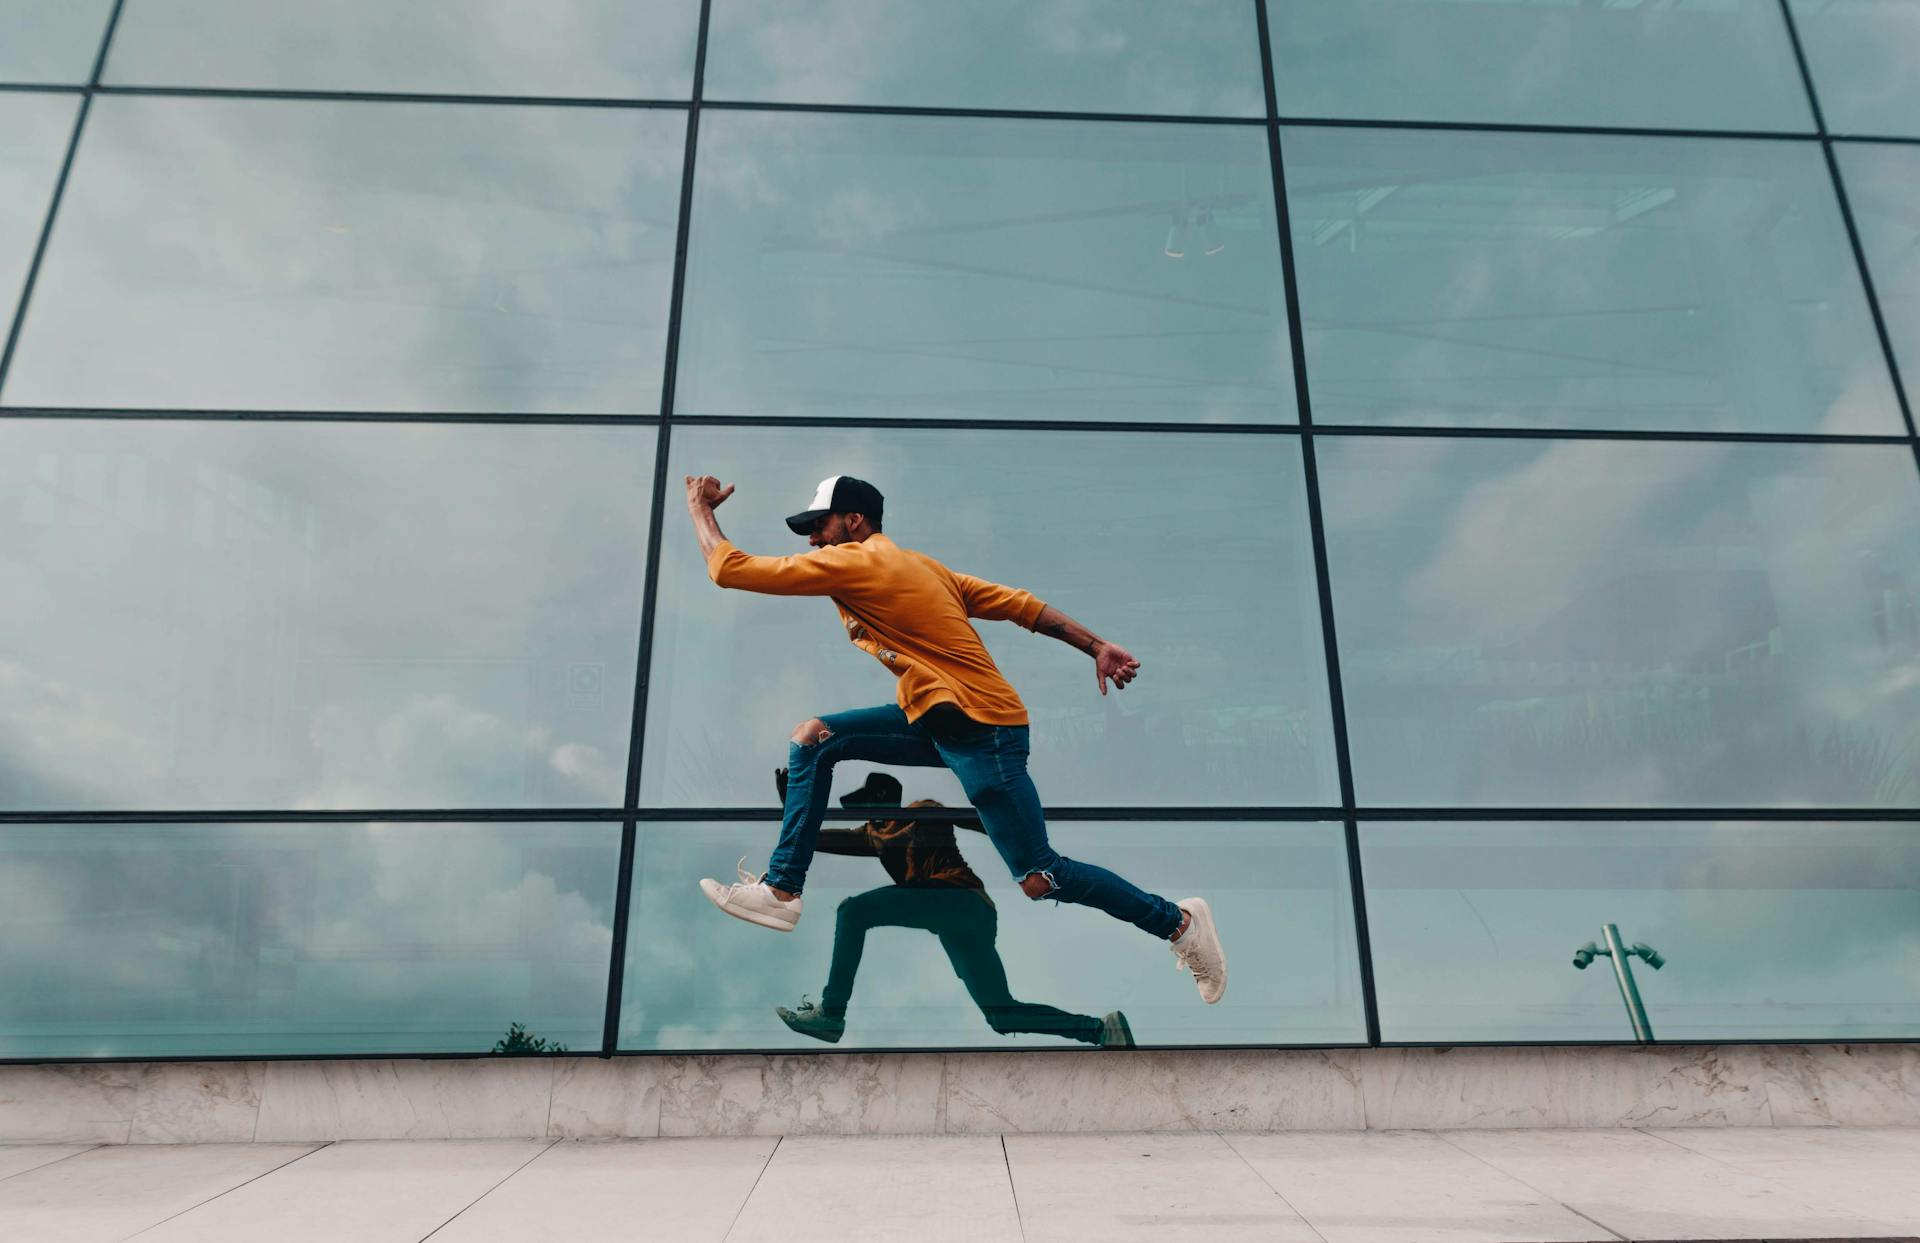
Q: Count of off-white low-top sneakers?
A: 2